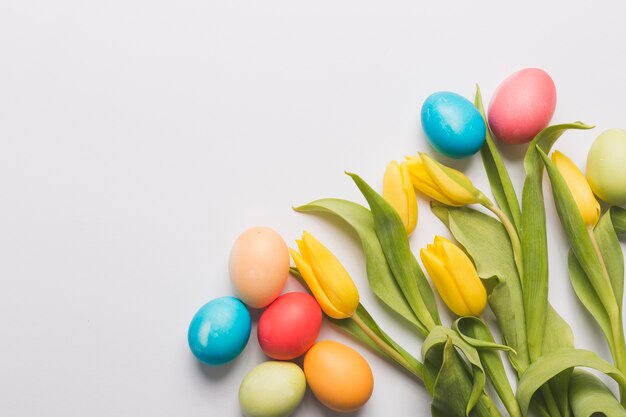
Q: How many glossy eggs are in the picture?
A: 2